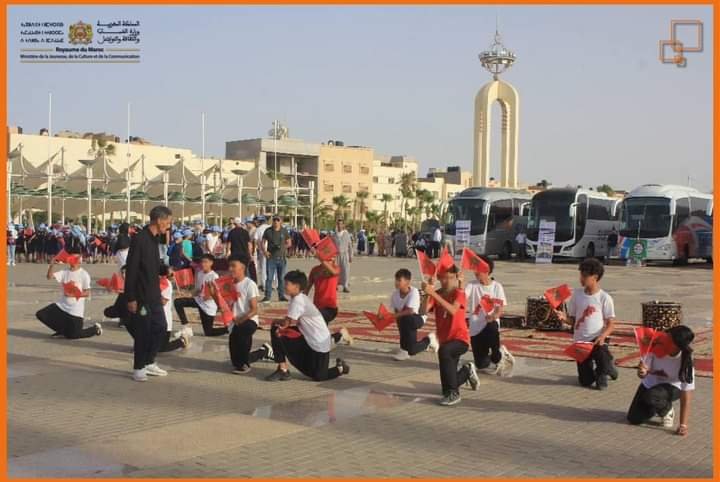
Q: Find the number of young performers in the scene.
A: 12